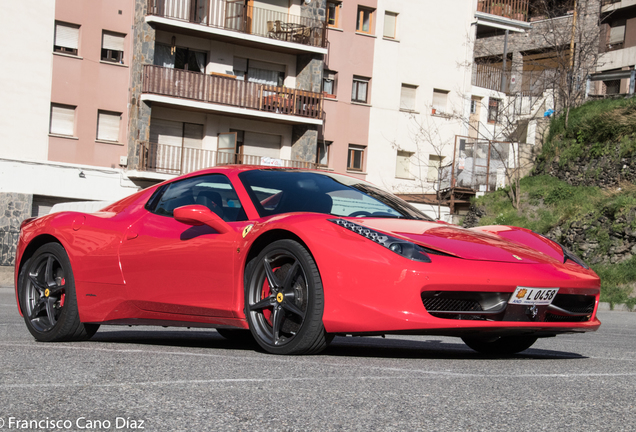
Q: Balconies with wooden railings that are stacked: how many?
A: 3